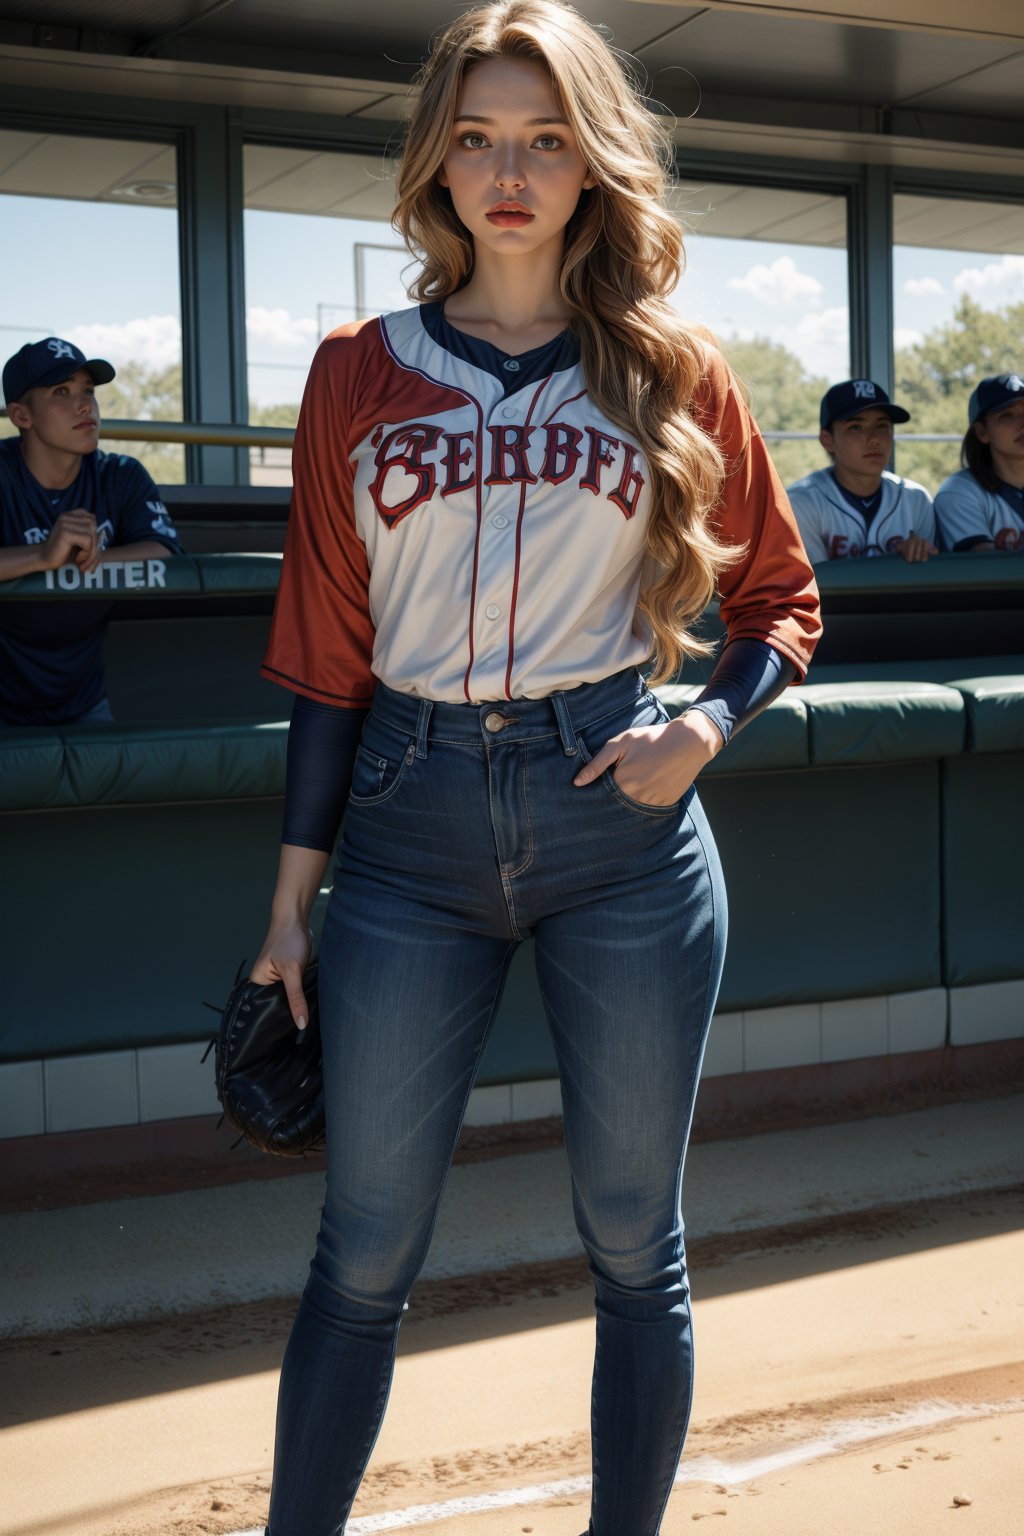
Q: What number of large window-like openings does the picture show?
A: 4